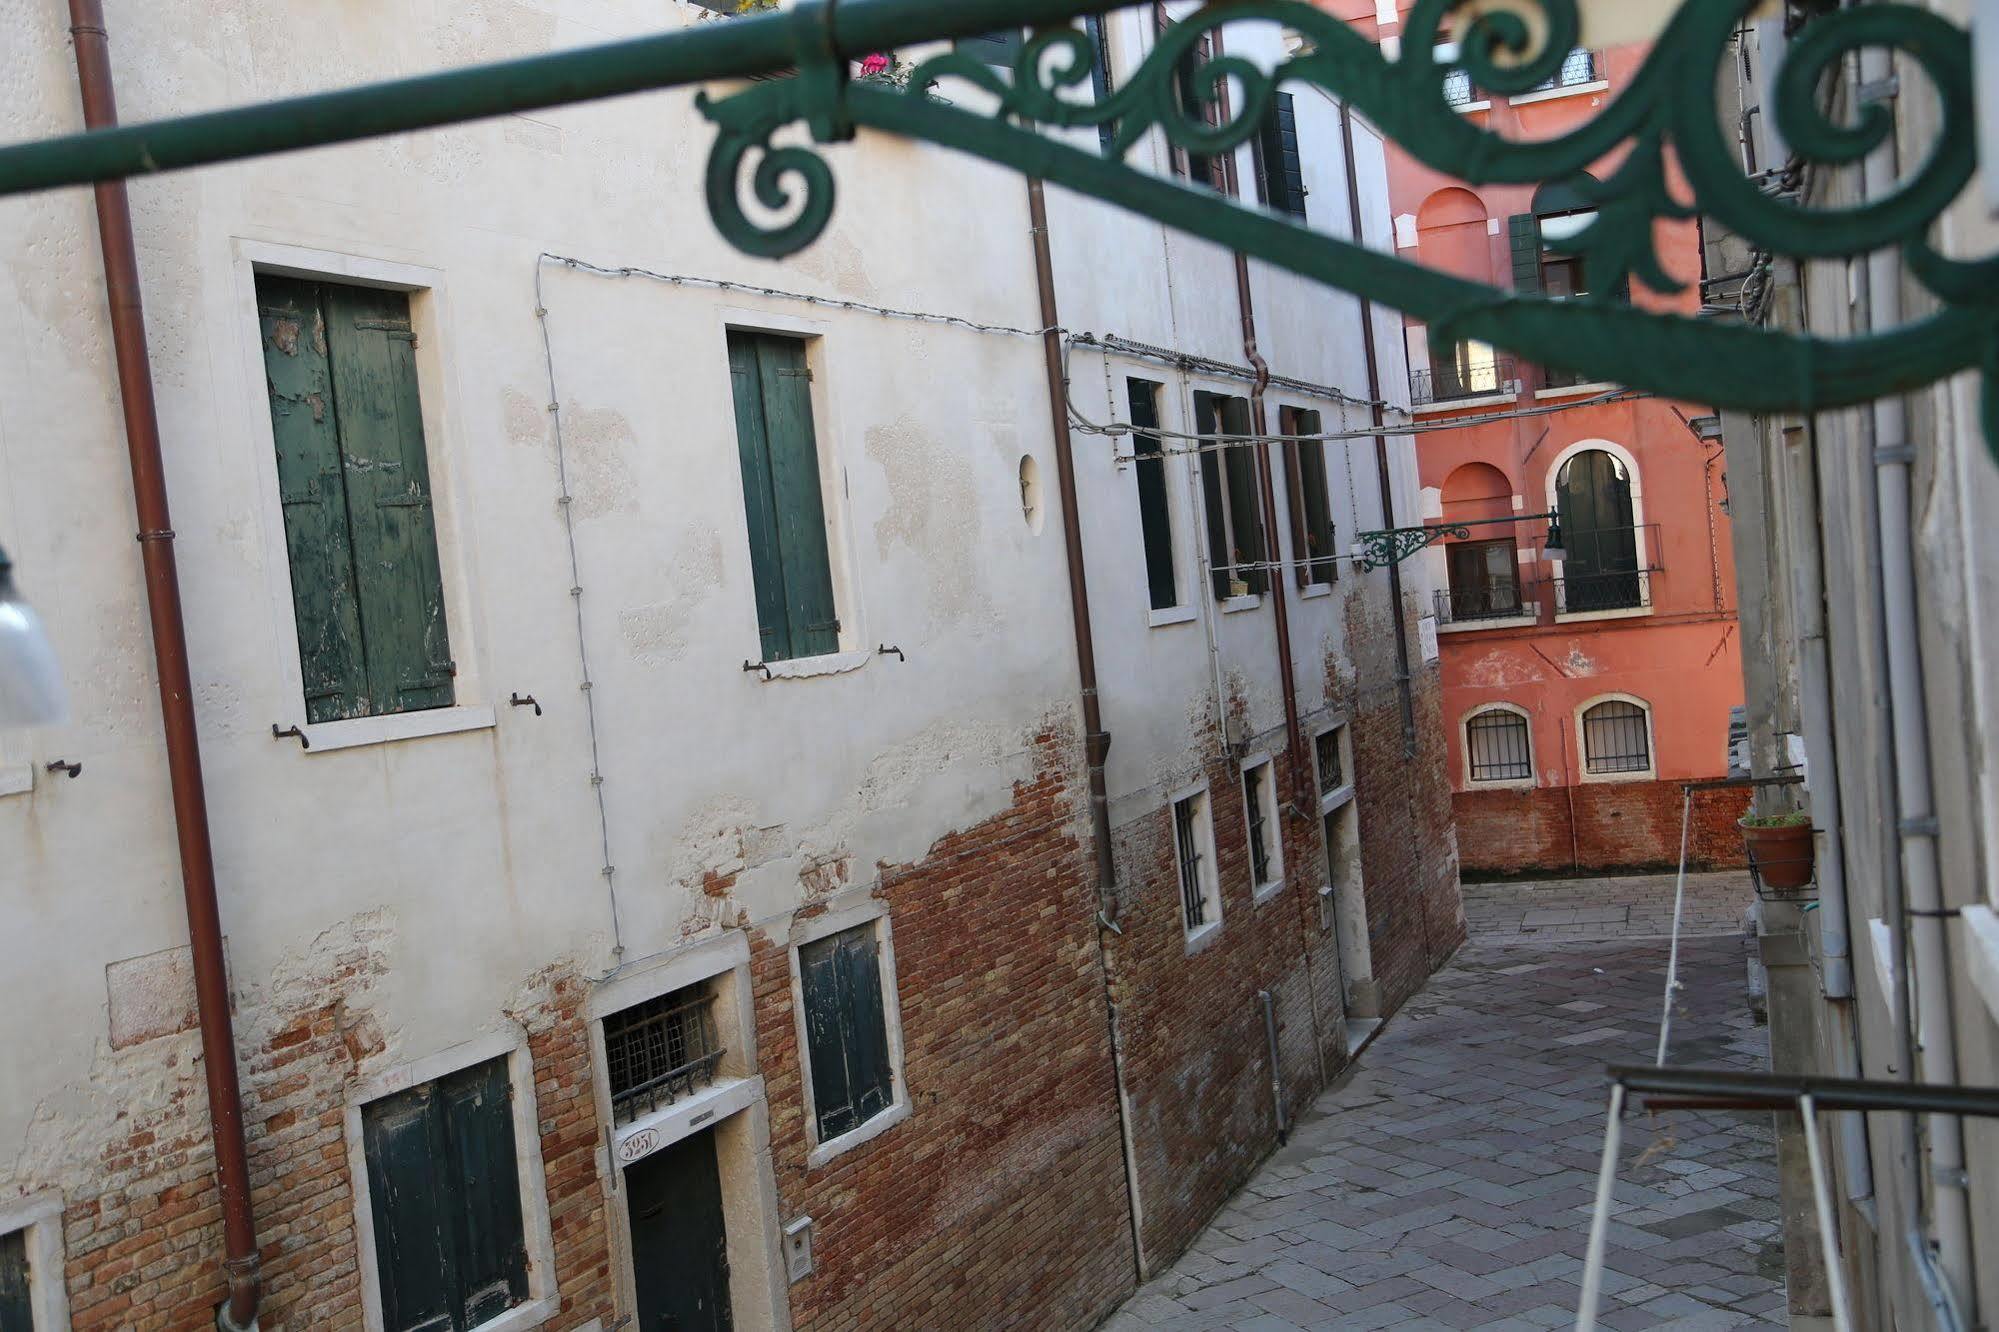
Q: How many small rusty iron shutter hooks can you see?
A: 5